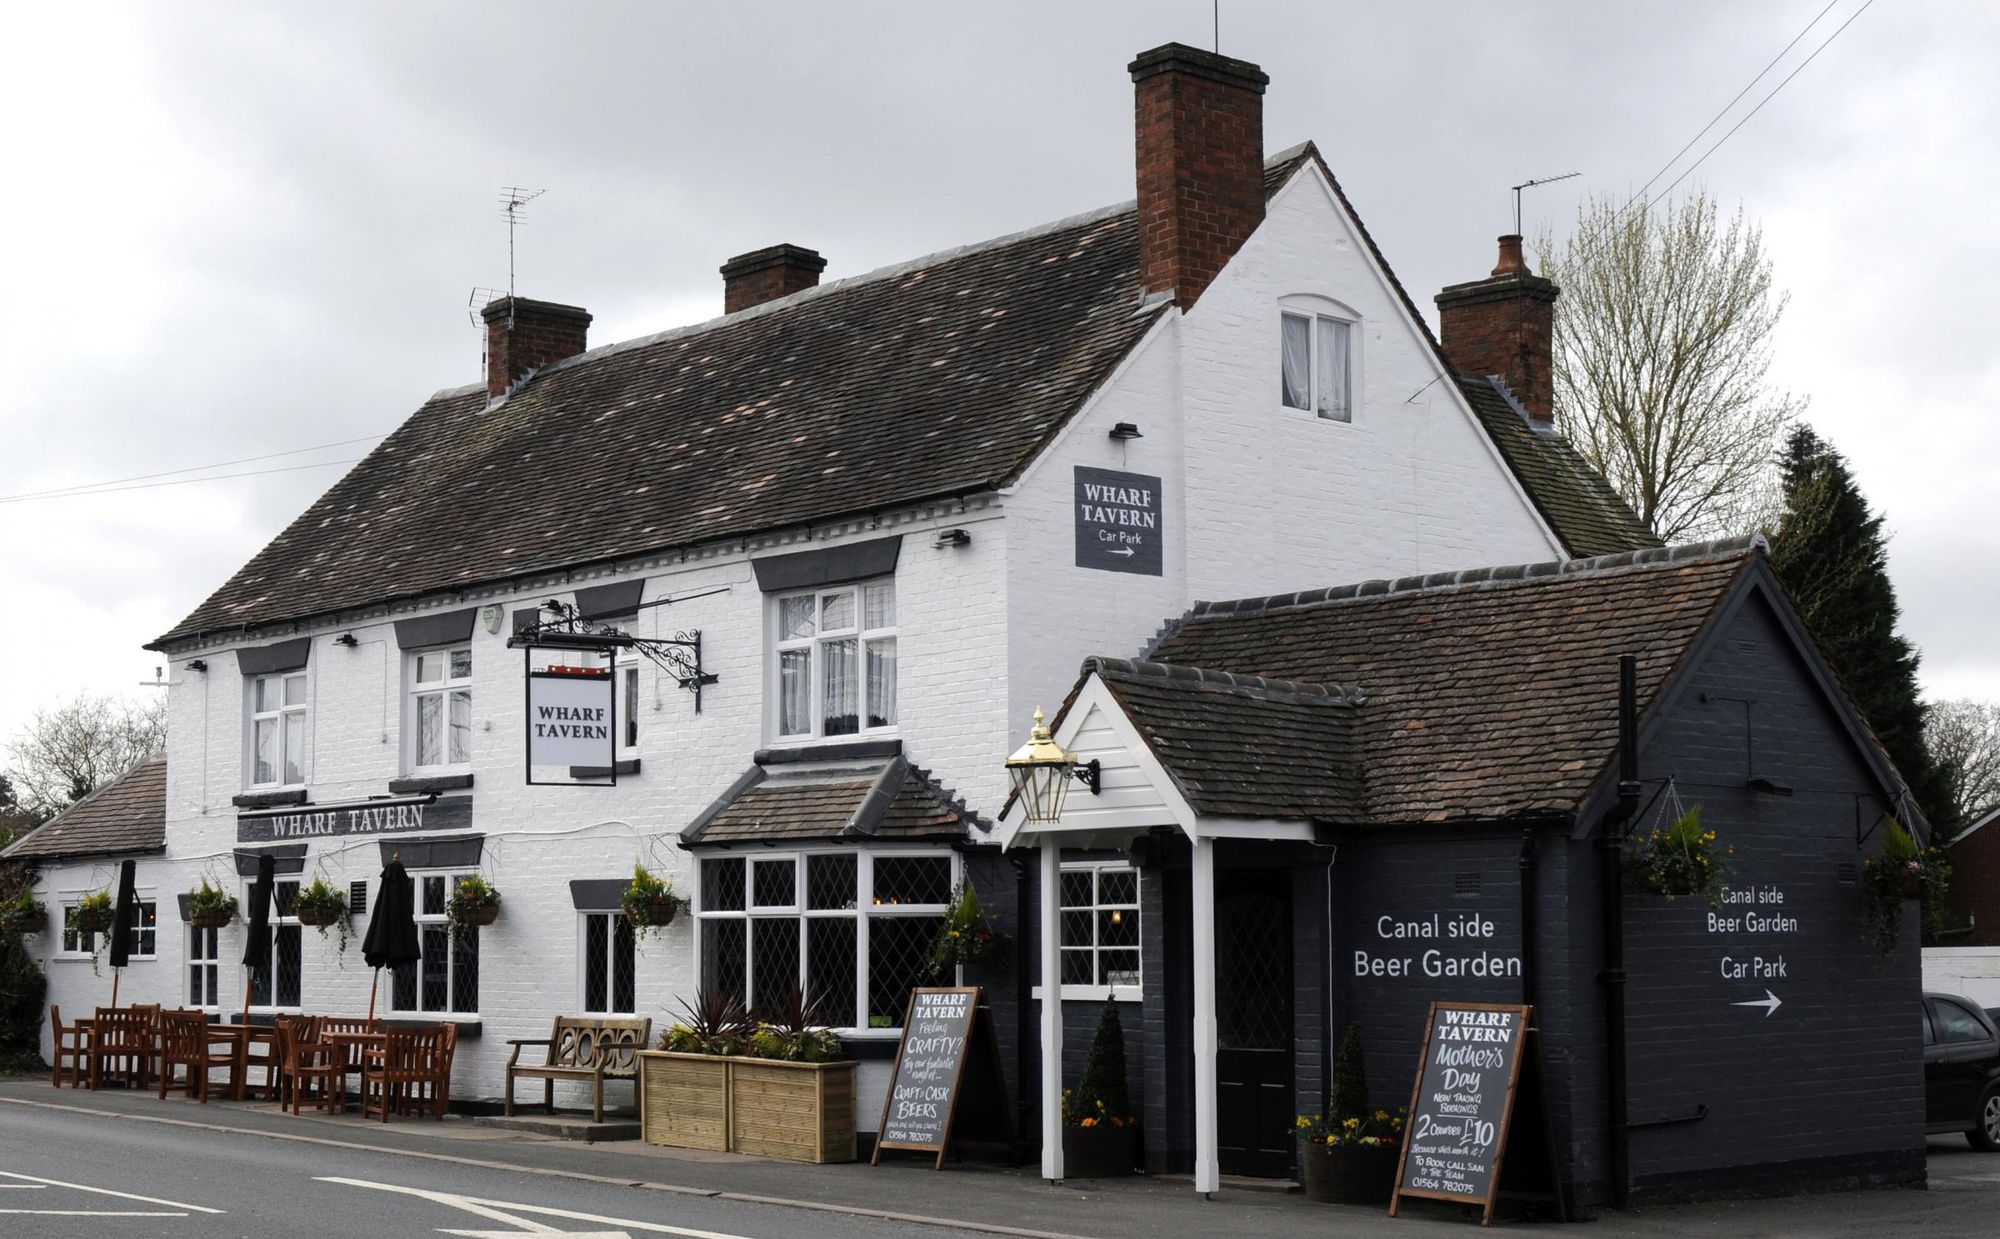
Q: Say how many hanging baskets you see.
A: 9